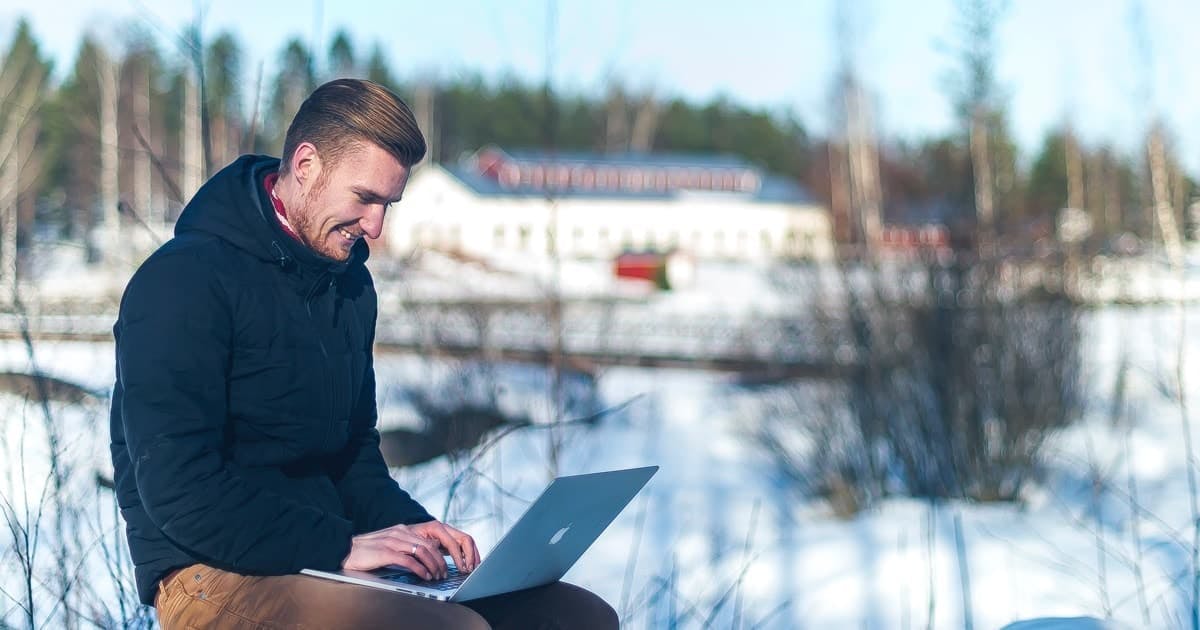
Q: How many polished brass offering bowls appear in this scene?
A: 0